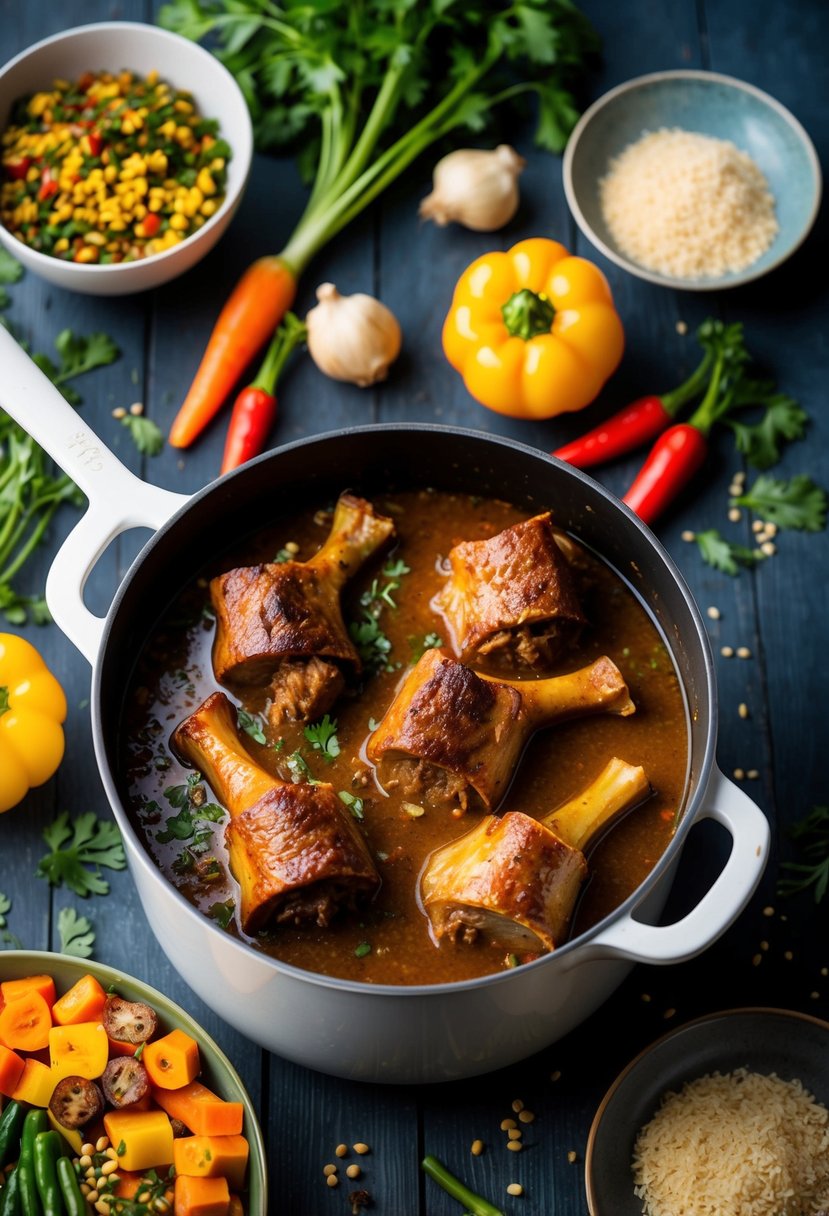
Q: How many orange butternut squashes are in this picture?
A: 0